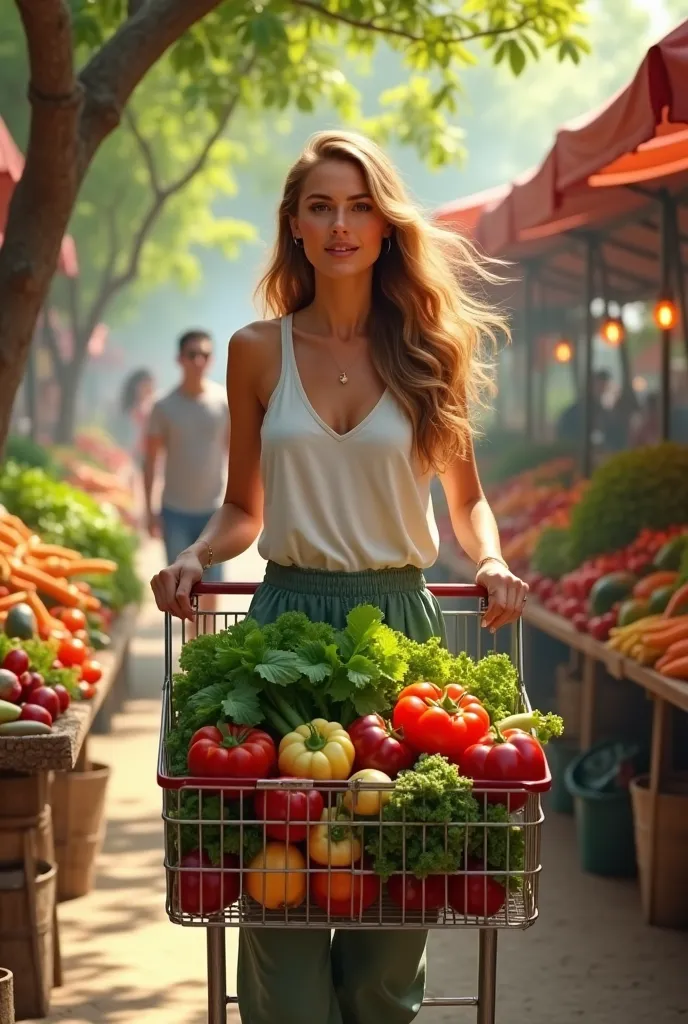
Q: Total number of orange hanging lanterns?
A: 3